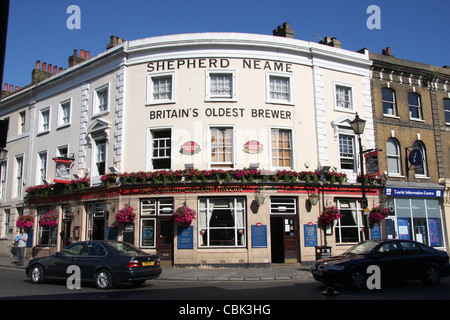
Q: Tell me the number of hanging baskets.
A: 6